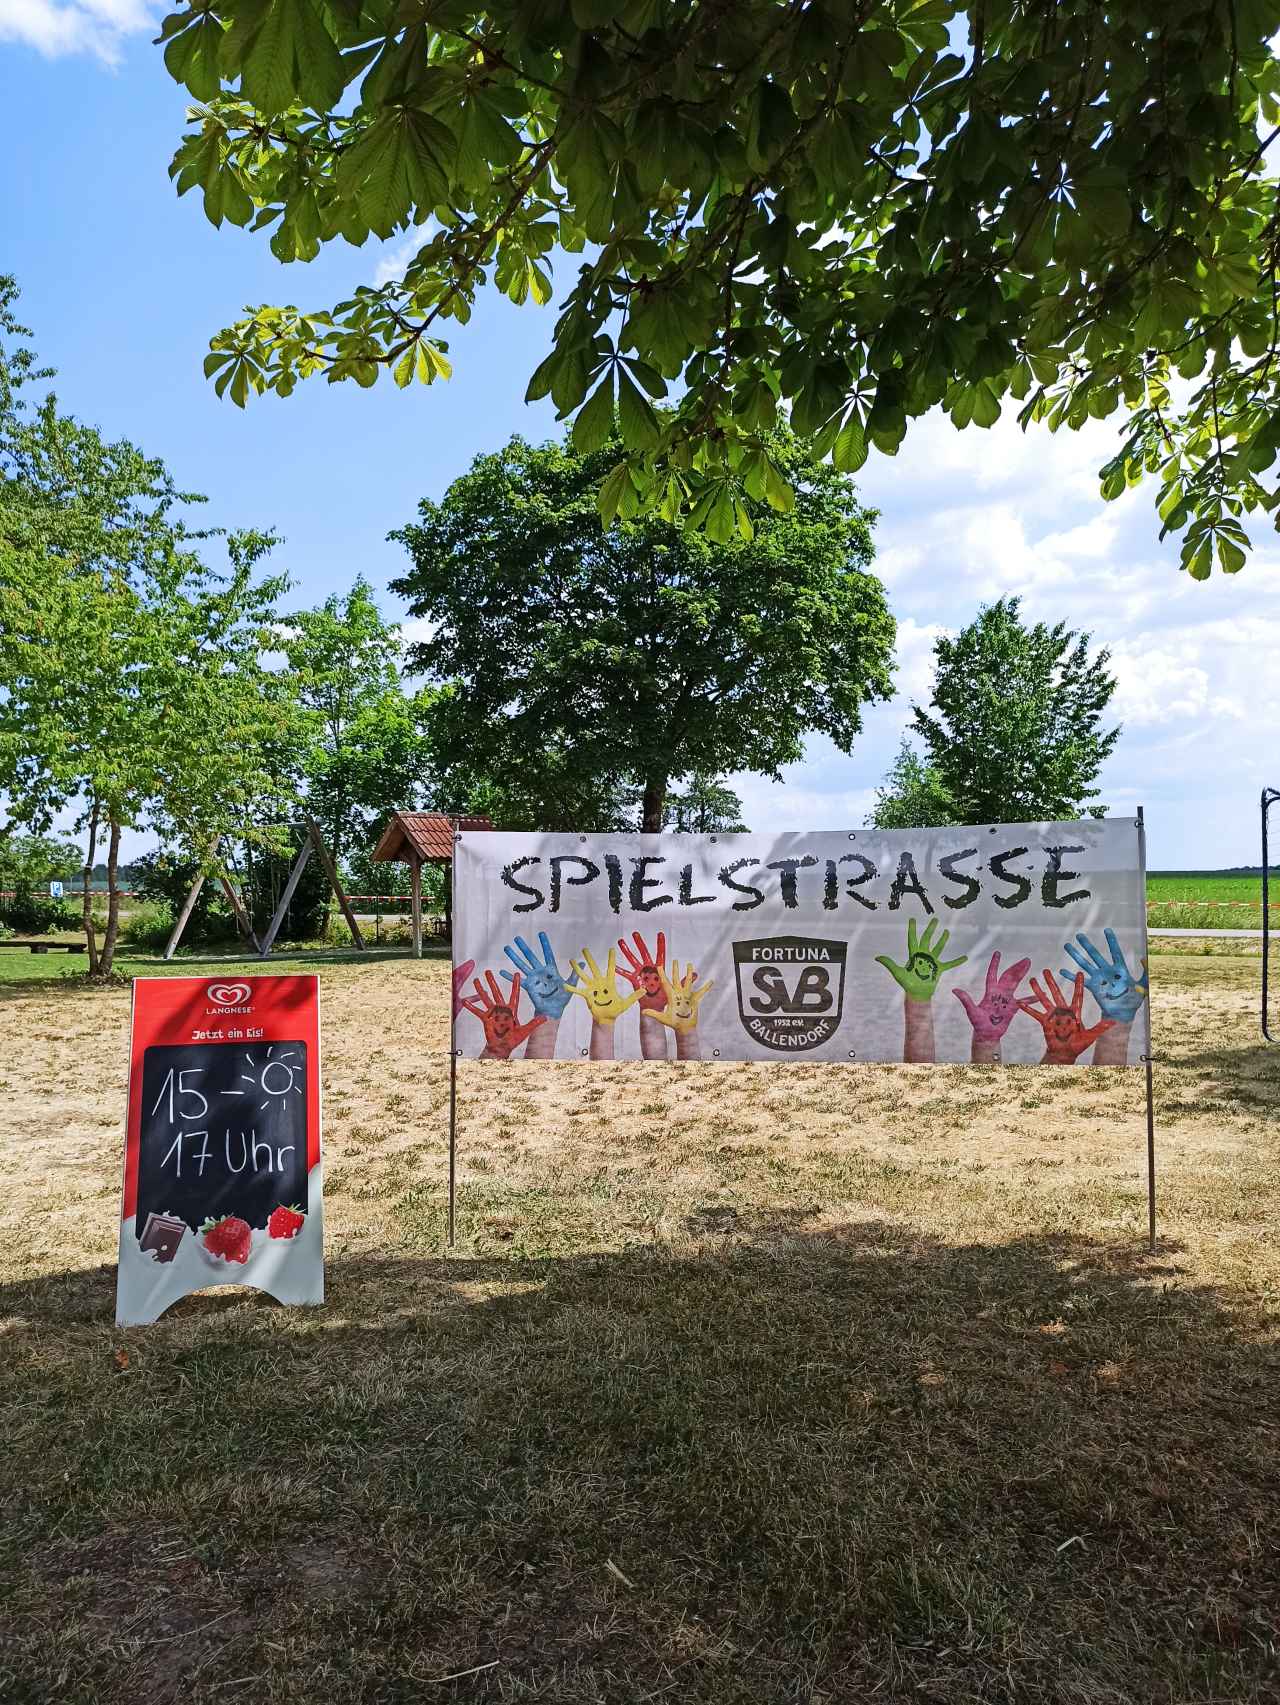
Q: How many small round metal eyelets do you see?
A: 12